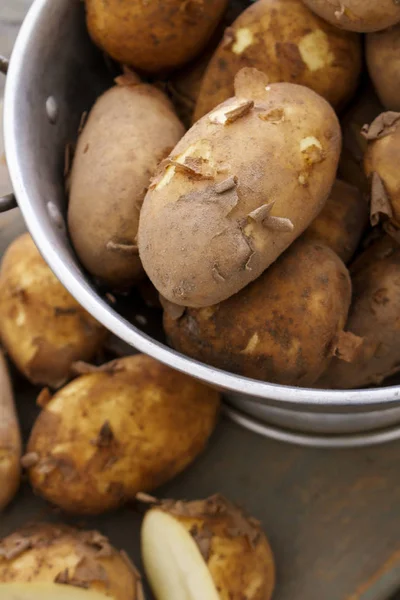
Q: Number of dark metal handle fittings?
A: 2